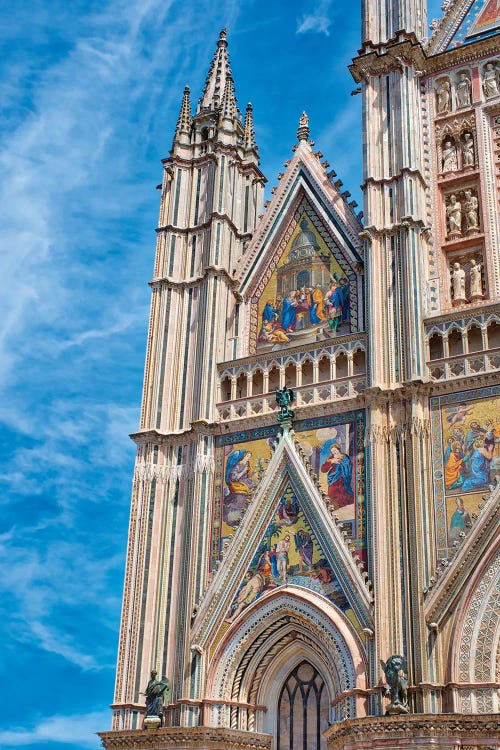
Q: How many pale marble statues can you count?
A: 9